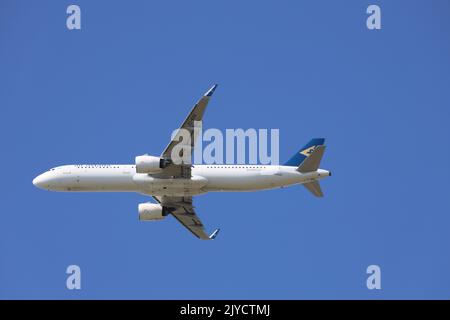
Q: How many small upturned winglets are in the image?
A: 2